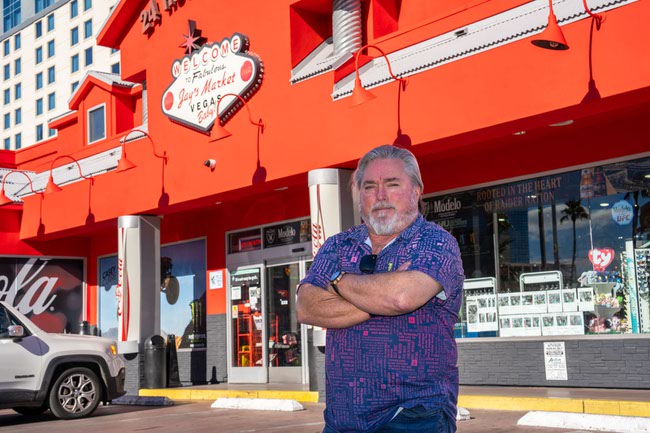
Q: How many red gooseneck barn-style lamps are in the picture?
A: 6